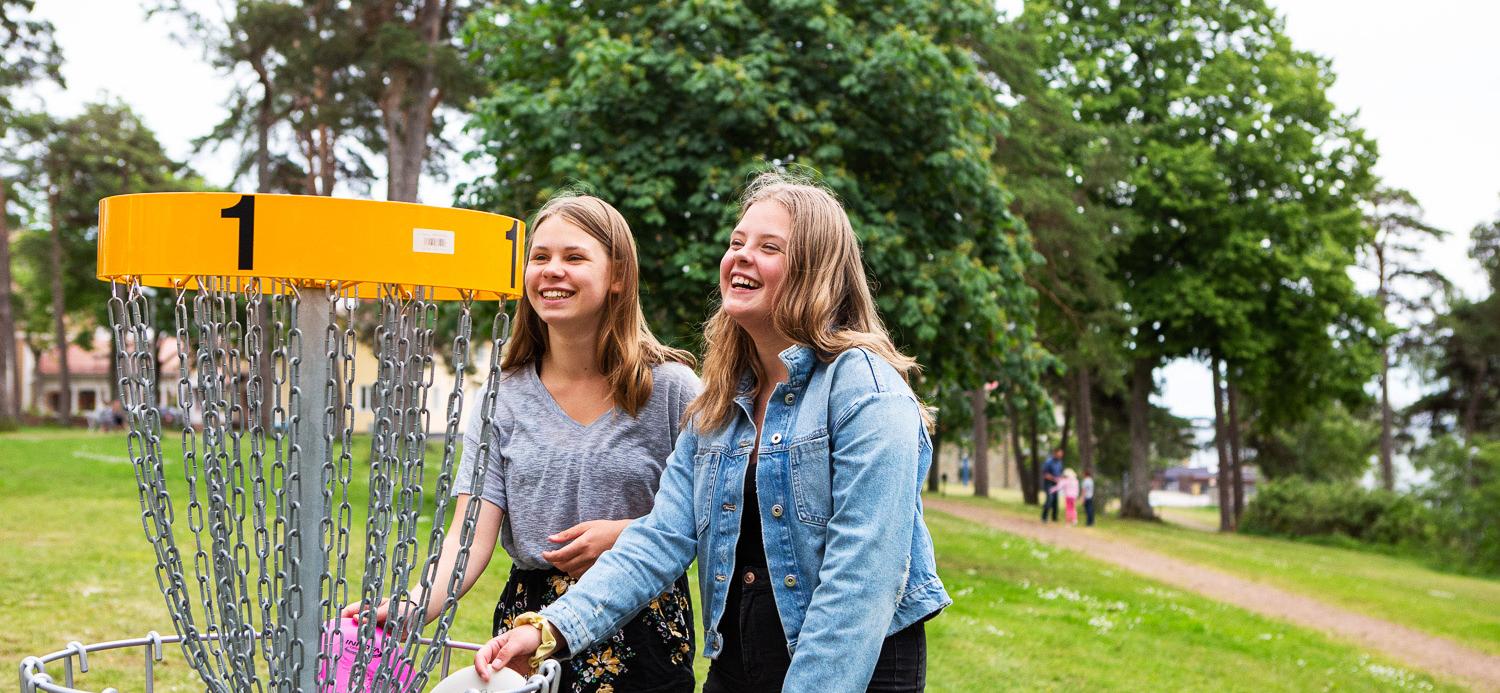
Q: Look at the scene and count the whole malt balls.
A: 0